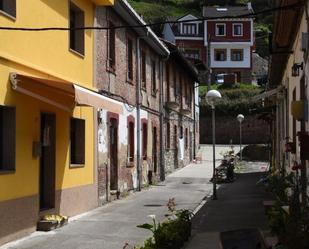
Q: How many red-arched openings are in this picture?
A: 3